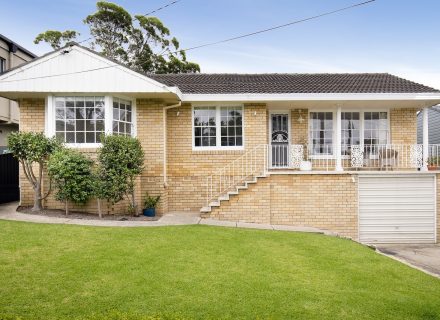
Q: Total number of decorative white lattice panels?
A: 3